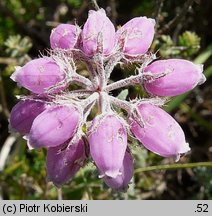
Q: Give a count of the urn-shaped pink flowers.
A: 11